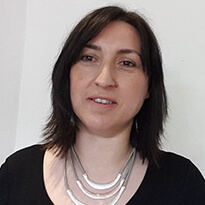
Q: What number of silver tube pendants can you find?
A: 3